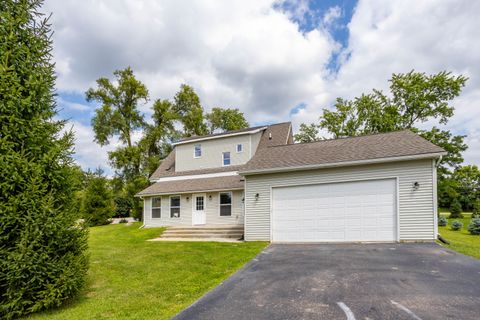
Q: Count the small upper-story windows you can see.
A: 3